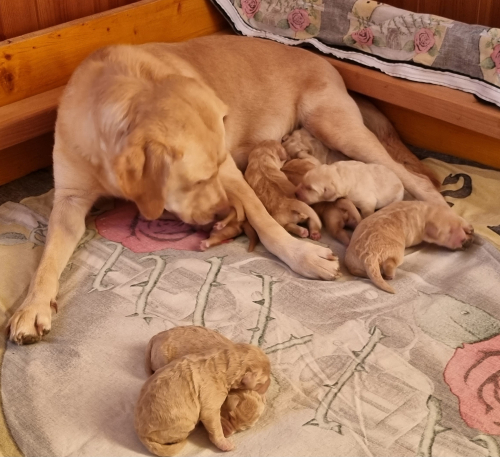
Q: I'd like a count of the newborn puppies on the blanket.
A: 8